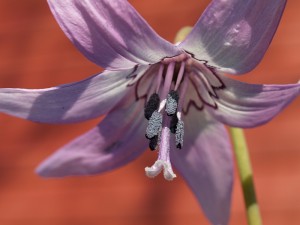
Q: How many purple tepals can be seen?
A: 6